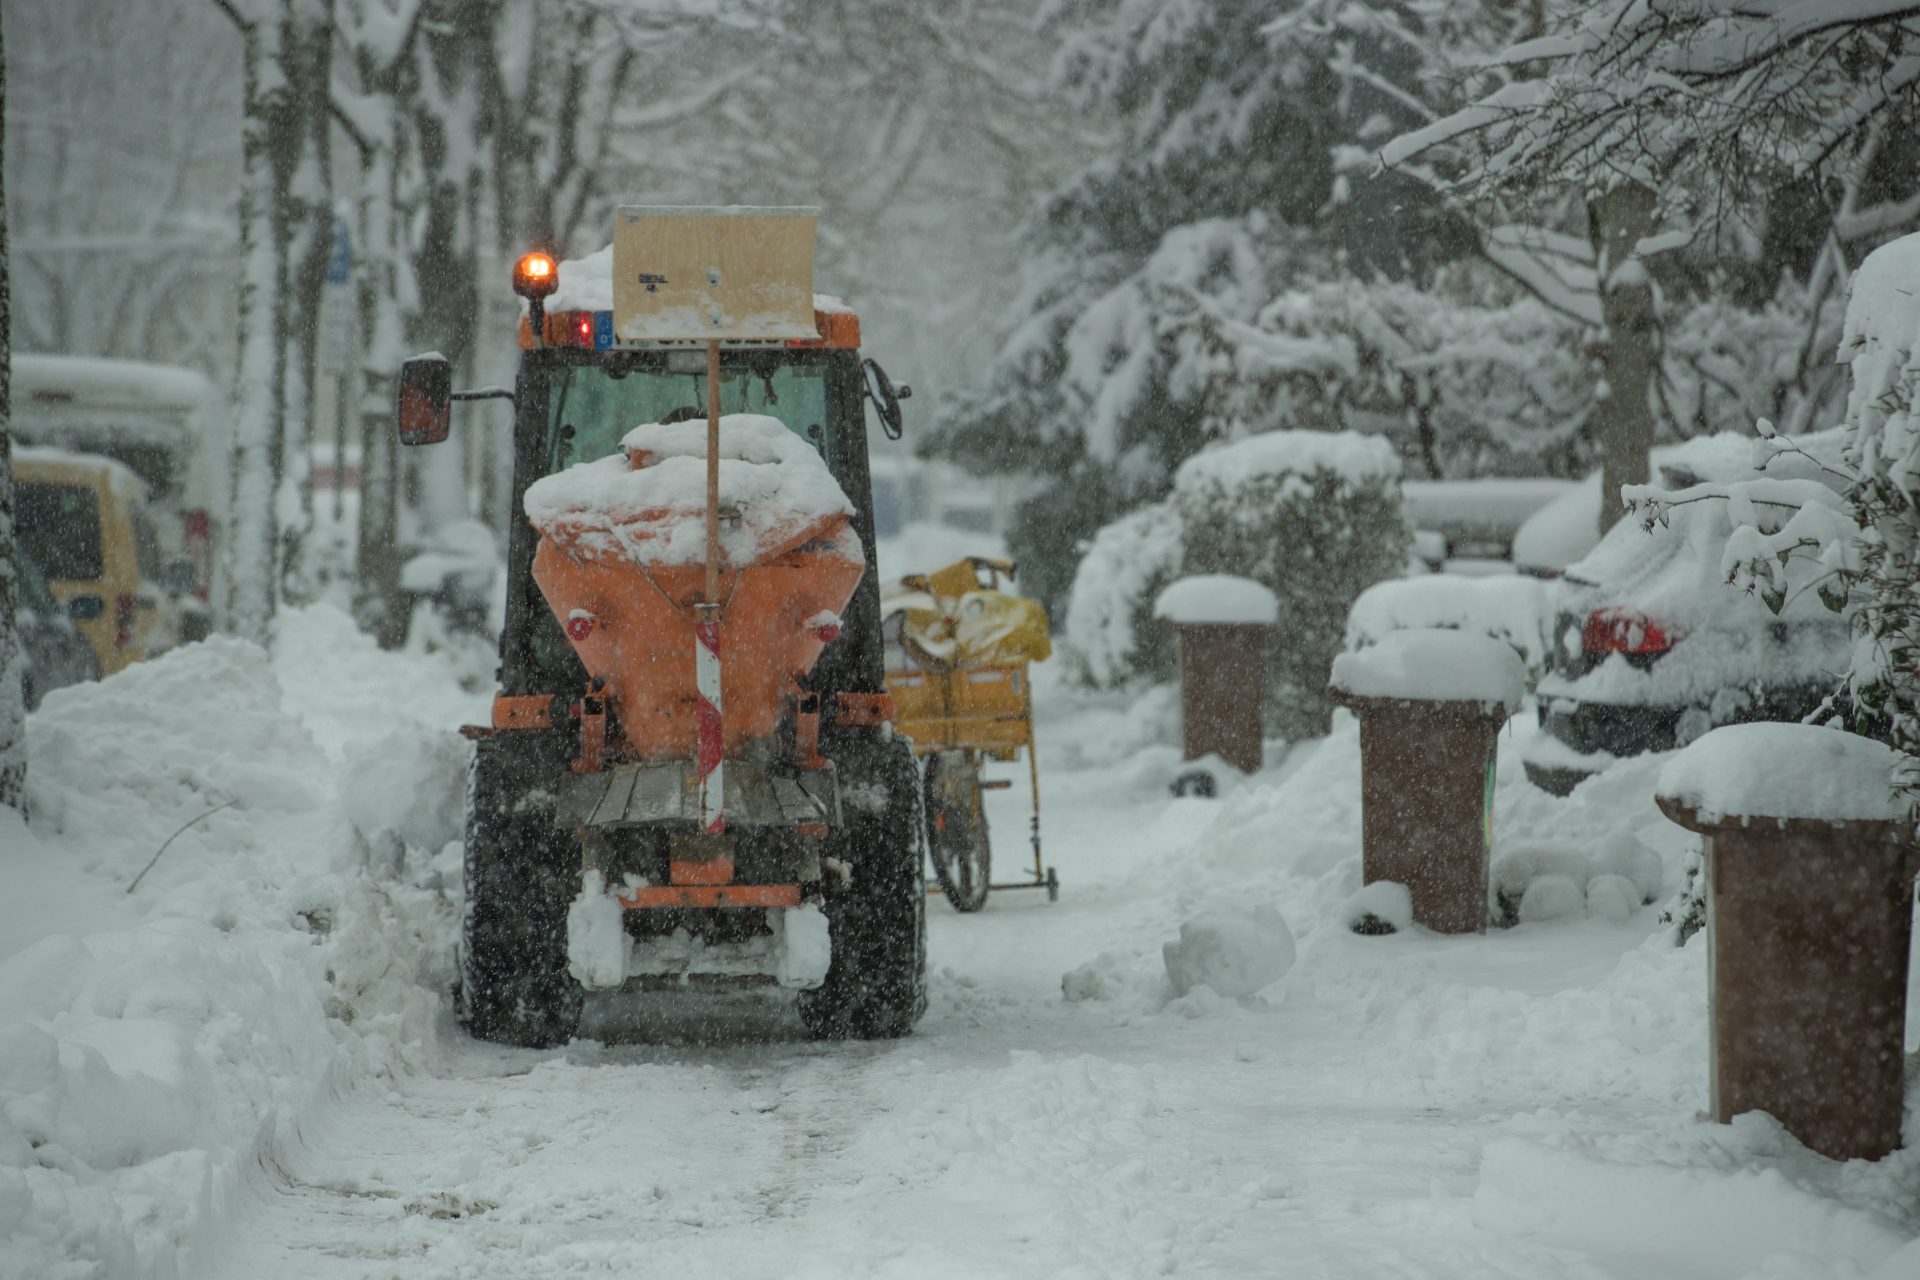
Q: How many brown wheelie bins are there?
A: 3